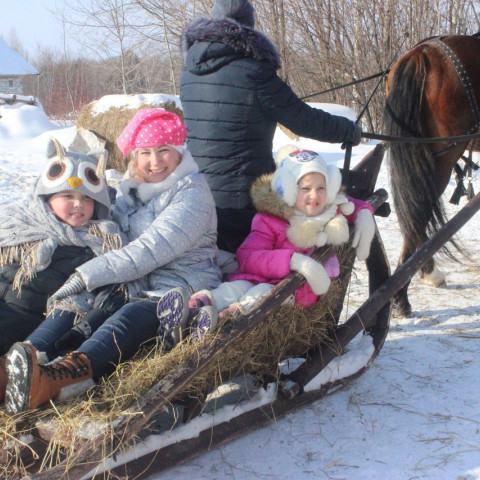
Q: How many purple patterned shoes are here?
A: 2